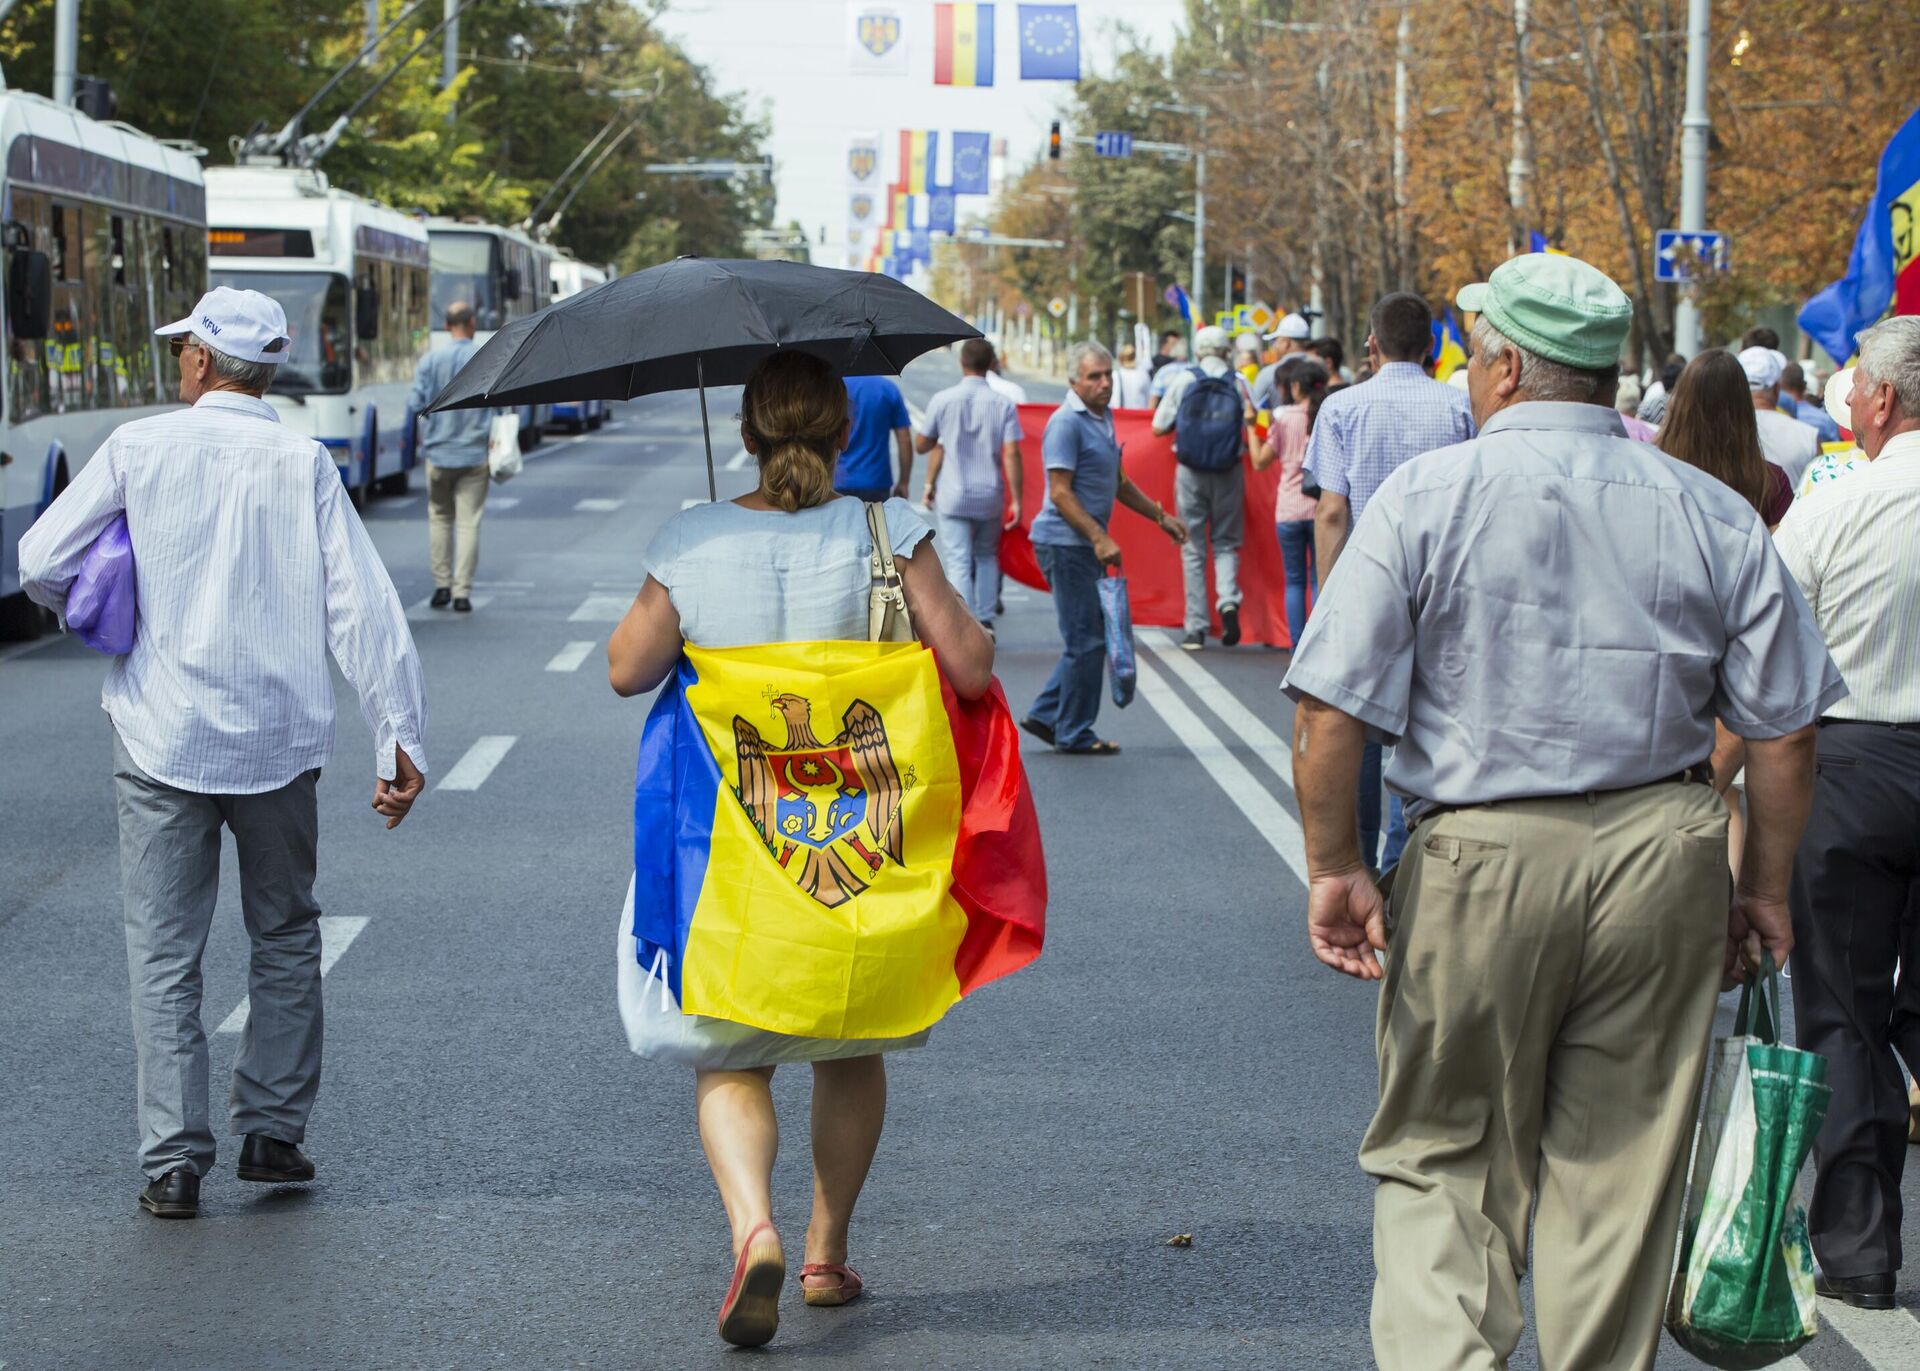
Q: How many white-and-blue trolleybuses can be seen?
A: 4